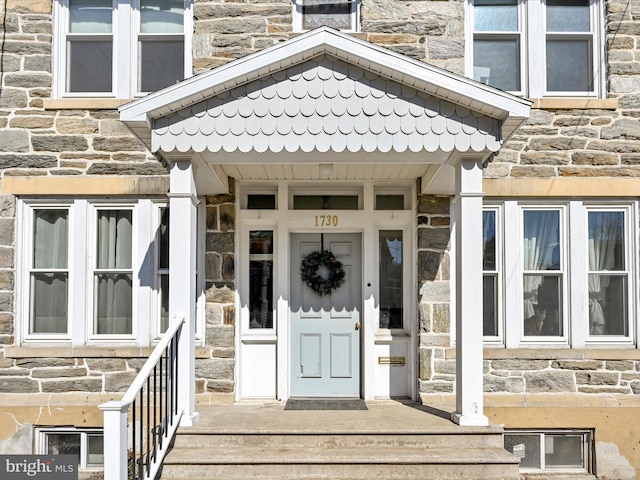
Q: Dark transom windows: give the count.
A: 3